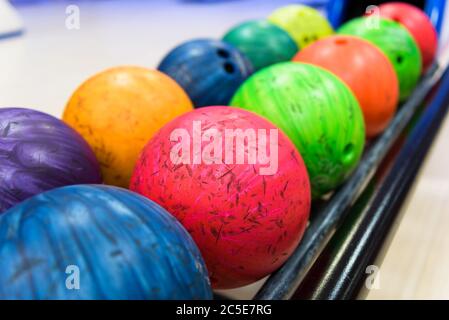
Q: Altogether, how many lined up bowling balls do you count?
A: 11